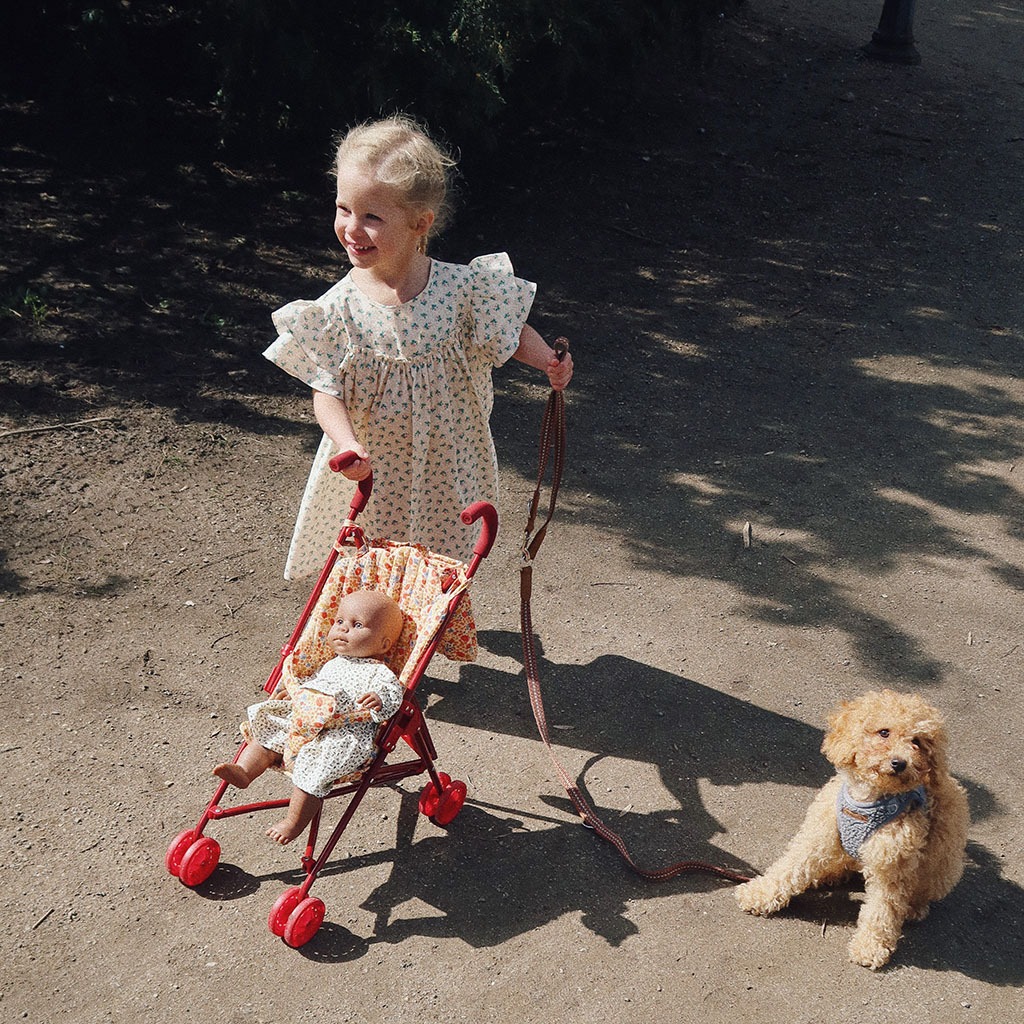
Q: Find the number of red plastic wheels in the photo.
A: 6